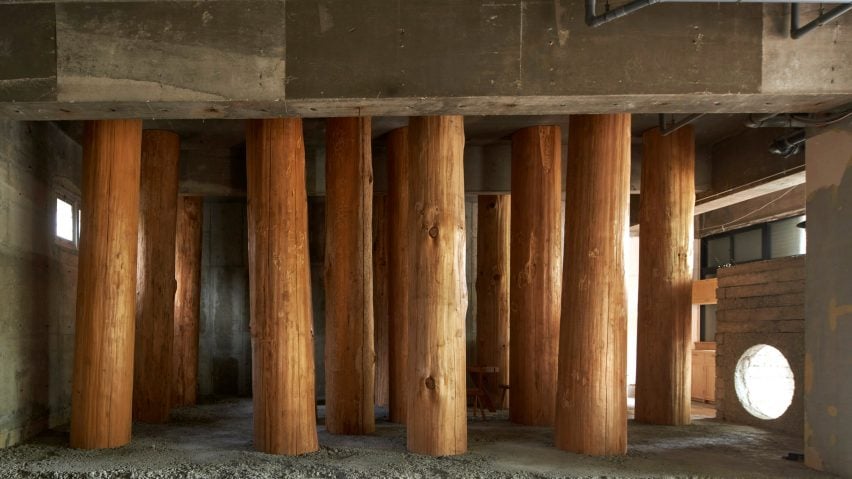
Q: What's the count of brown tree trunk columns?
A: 12